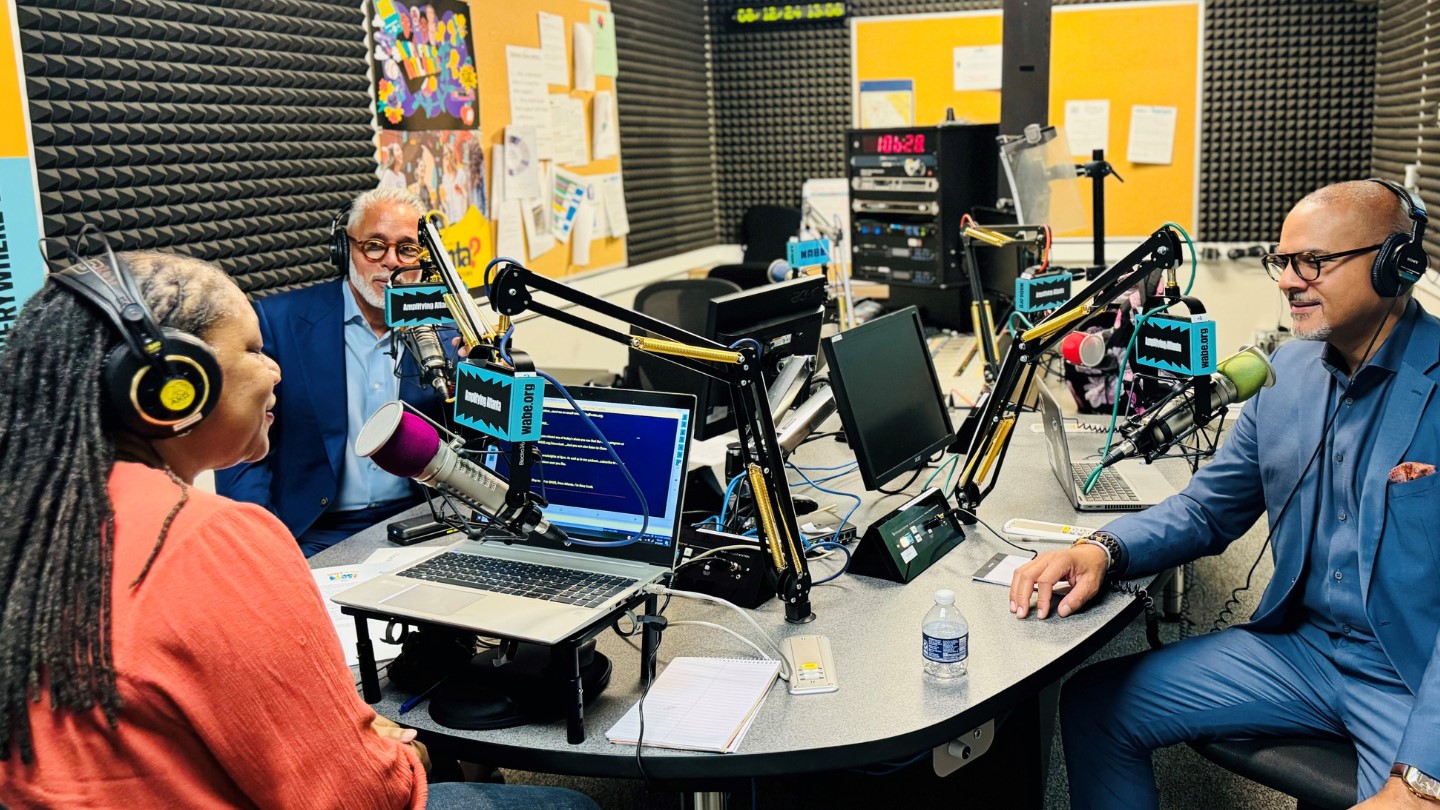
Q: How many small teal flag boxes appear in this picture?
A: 5